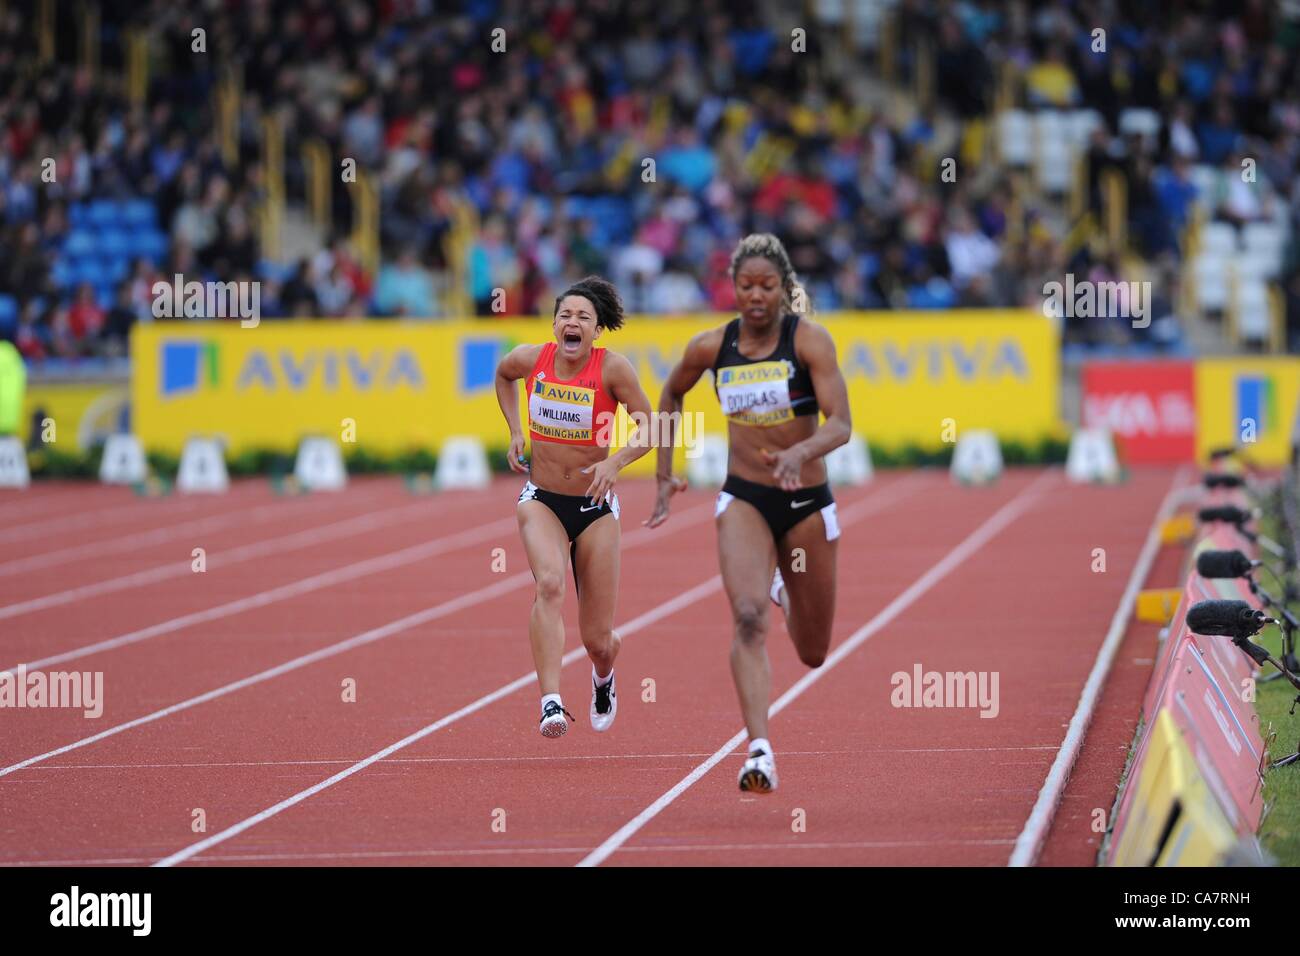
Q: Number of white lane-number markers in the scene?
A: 9